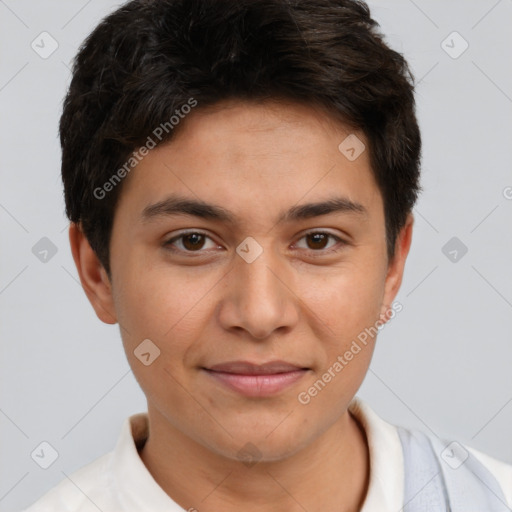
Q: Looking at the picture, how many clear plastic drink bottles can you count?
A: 0